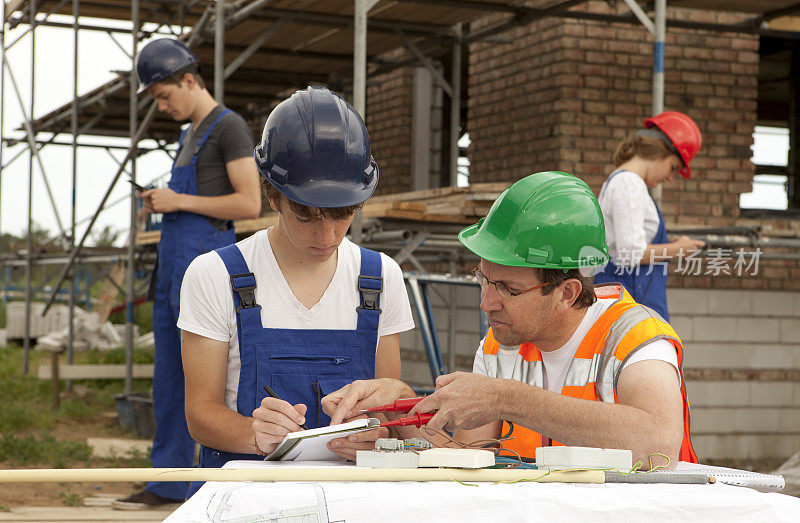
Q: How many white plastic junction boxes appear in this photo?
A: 3